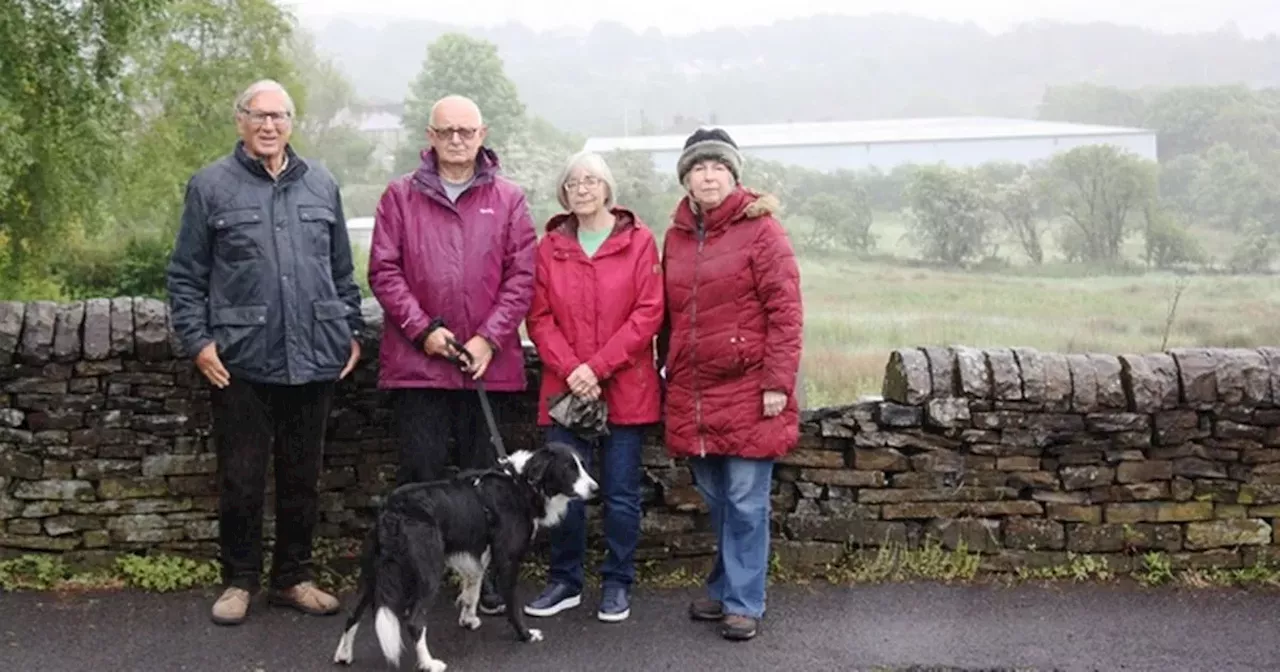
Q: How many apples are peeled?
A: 0